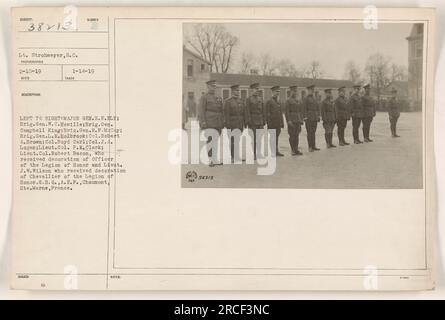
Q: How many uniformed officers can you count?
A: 11